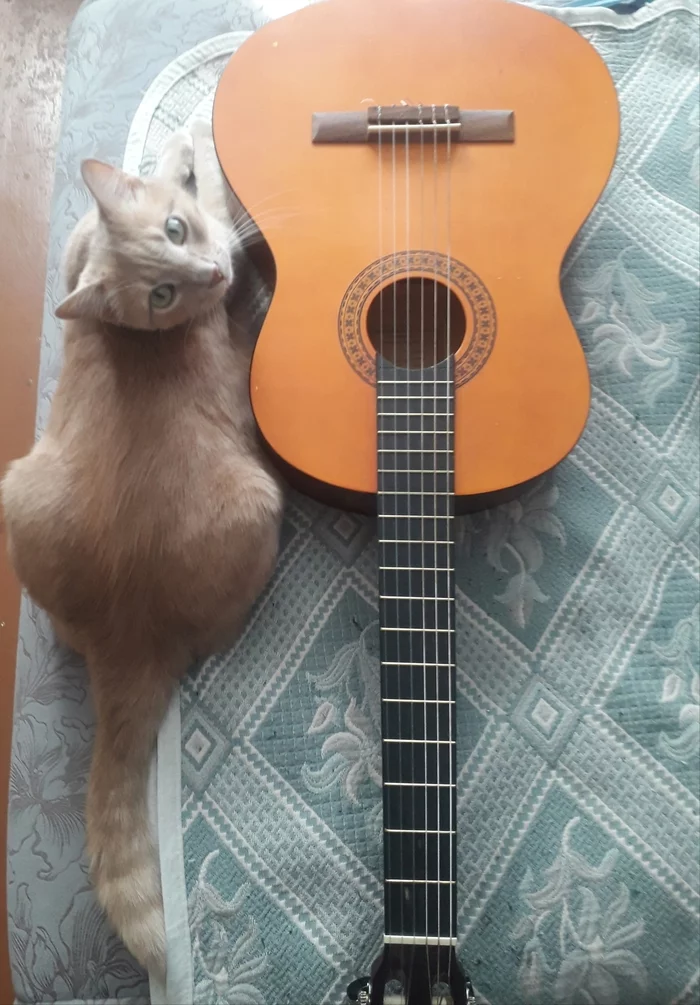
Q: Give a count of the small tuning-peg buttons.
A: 2